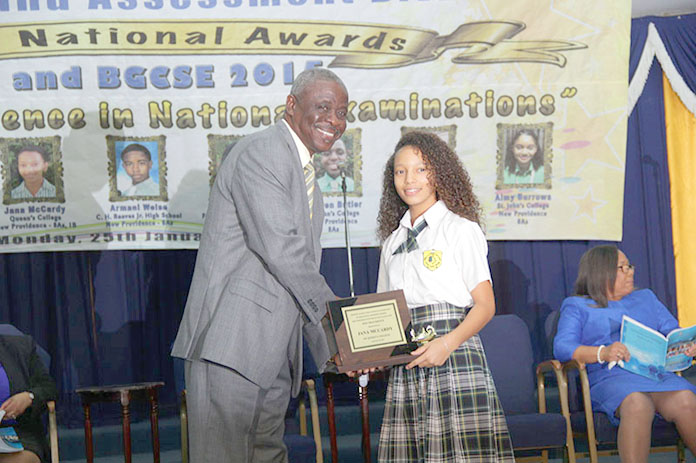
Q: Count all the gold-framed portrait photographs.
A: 6